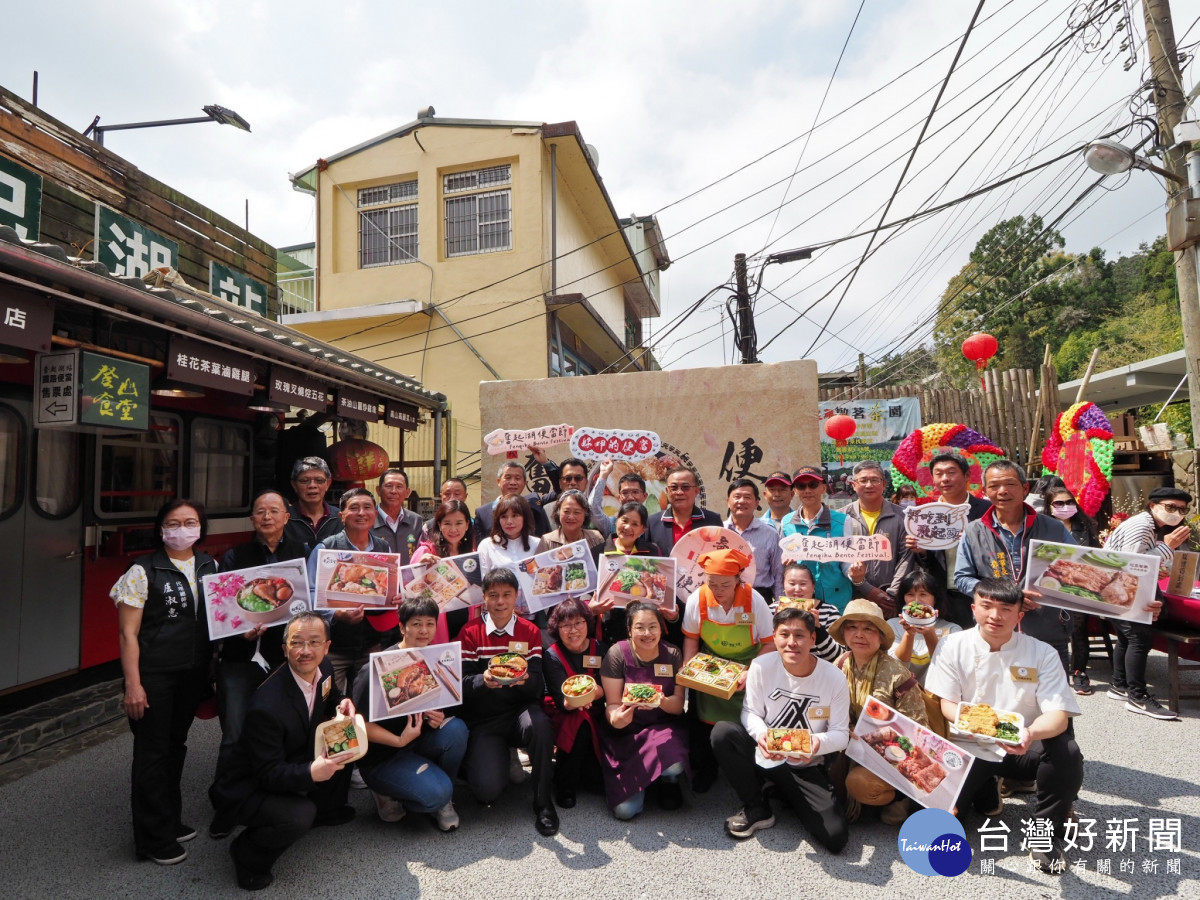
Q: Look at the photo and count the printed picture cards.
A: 8